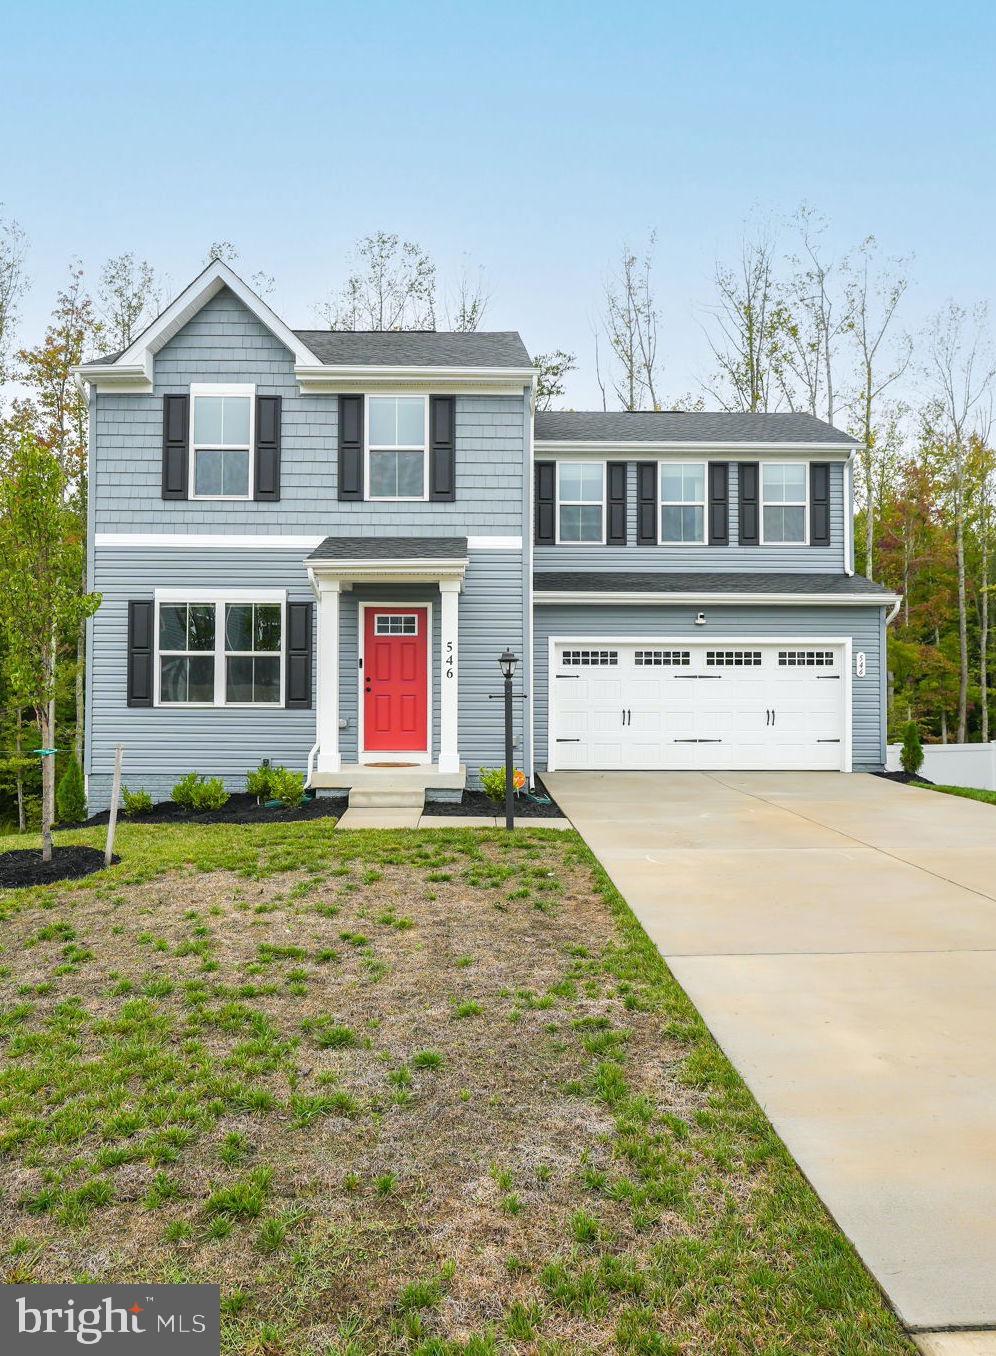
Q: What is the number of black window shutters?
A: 12